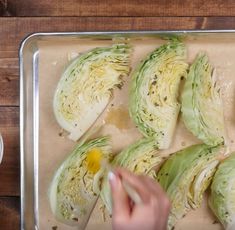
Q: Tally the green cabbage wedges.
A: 7